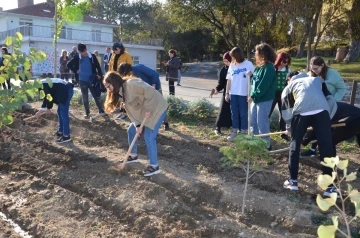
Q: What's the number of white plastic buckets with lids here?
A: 0